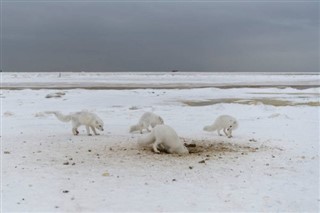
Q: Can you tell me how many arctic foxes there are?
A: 4